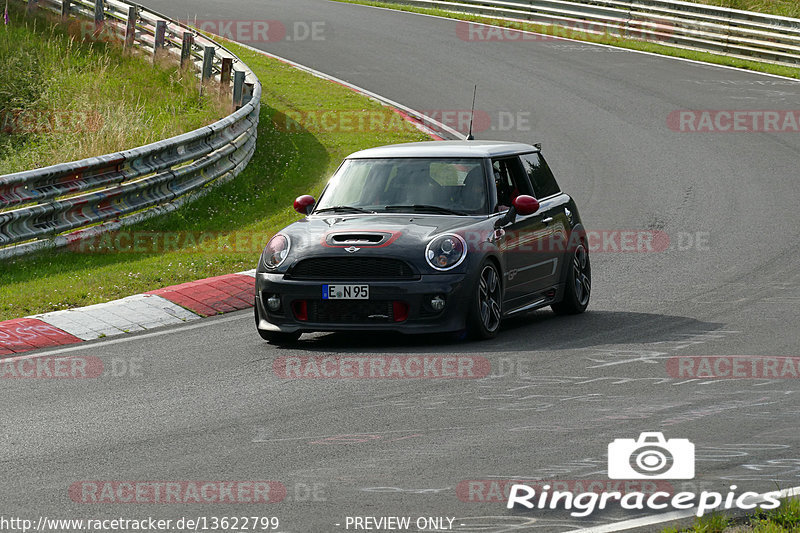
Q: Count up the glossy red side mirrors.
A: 2